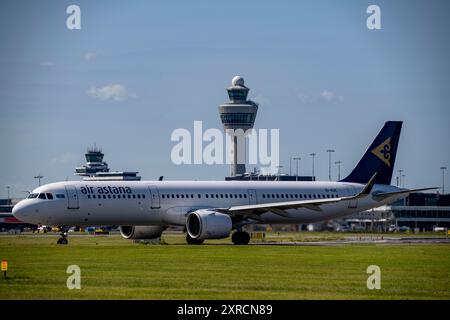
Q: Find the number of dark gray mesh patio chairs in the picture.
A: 0